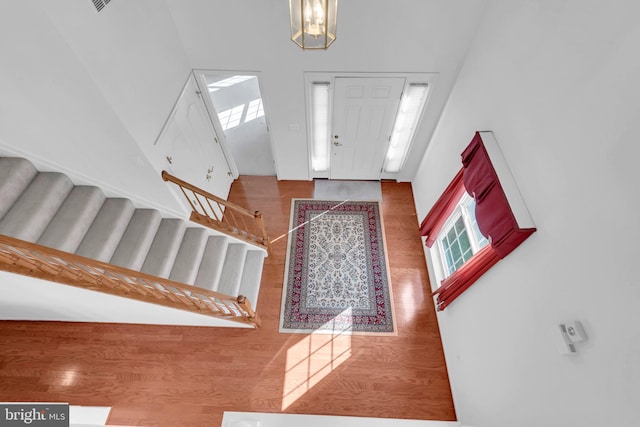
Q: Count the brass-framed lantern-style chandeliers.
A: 1